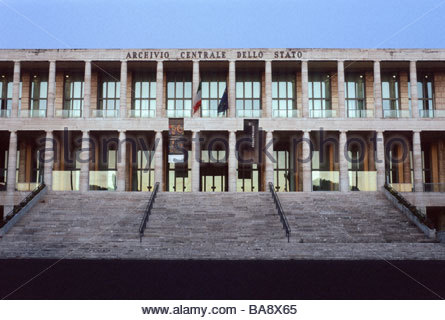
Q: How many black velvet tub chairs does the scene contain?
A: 0